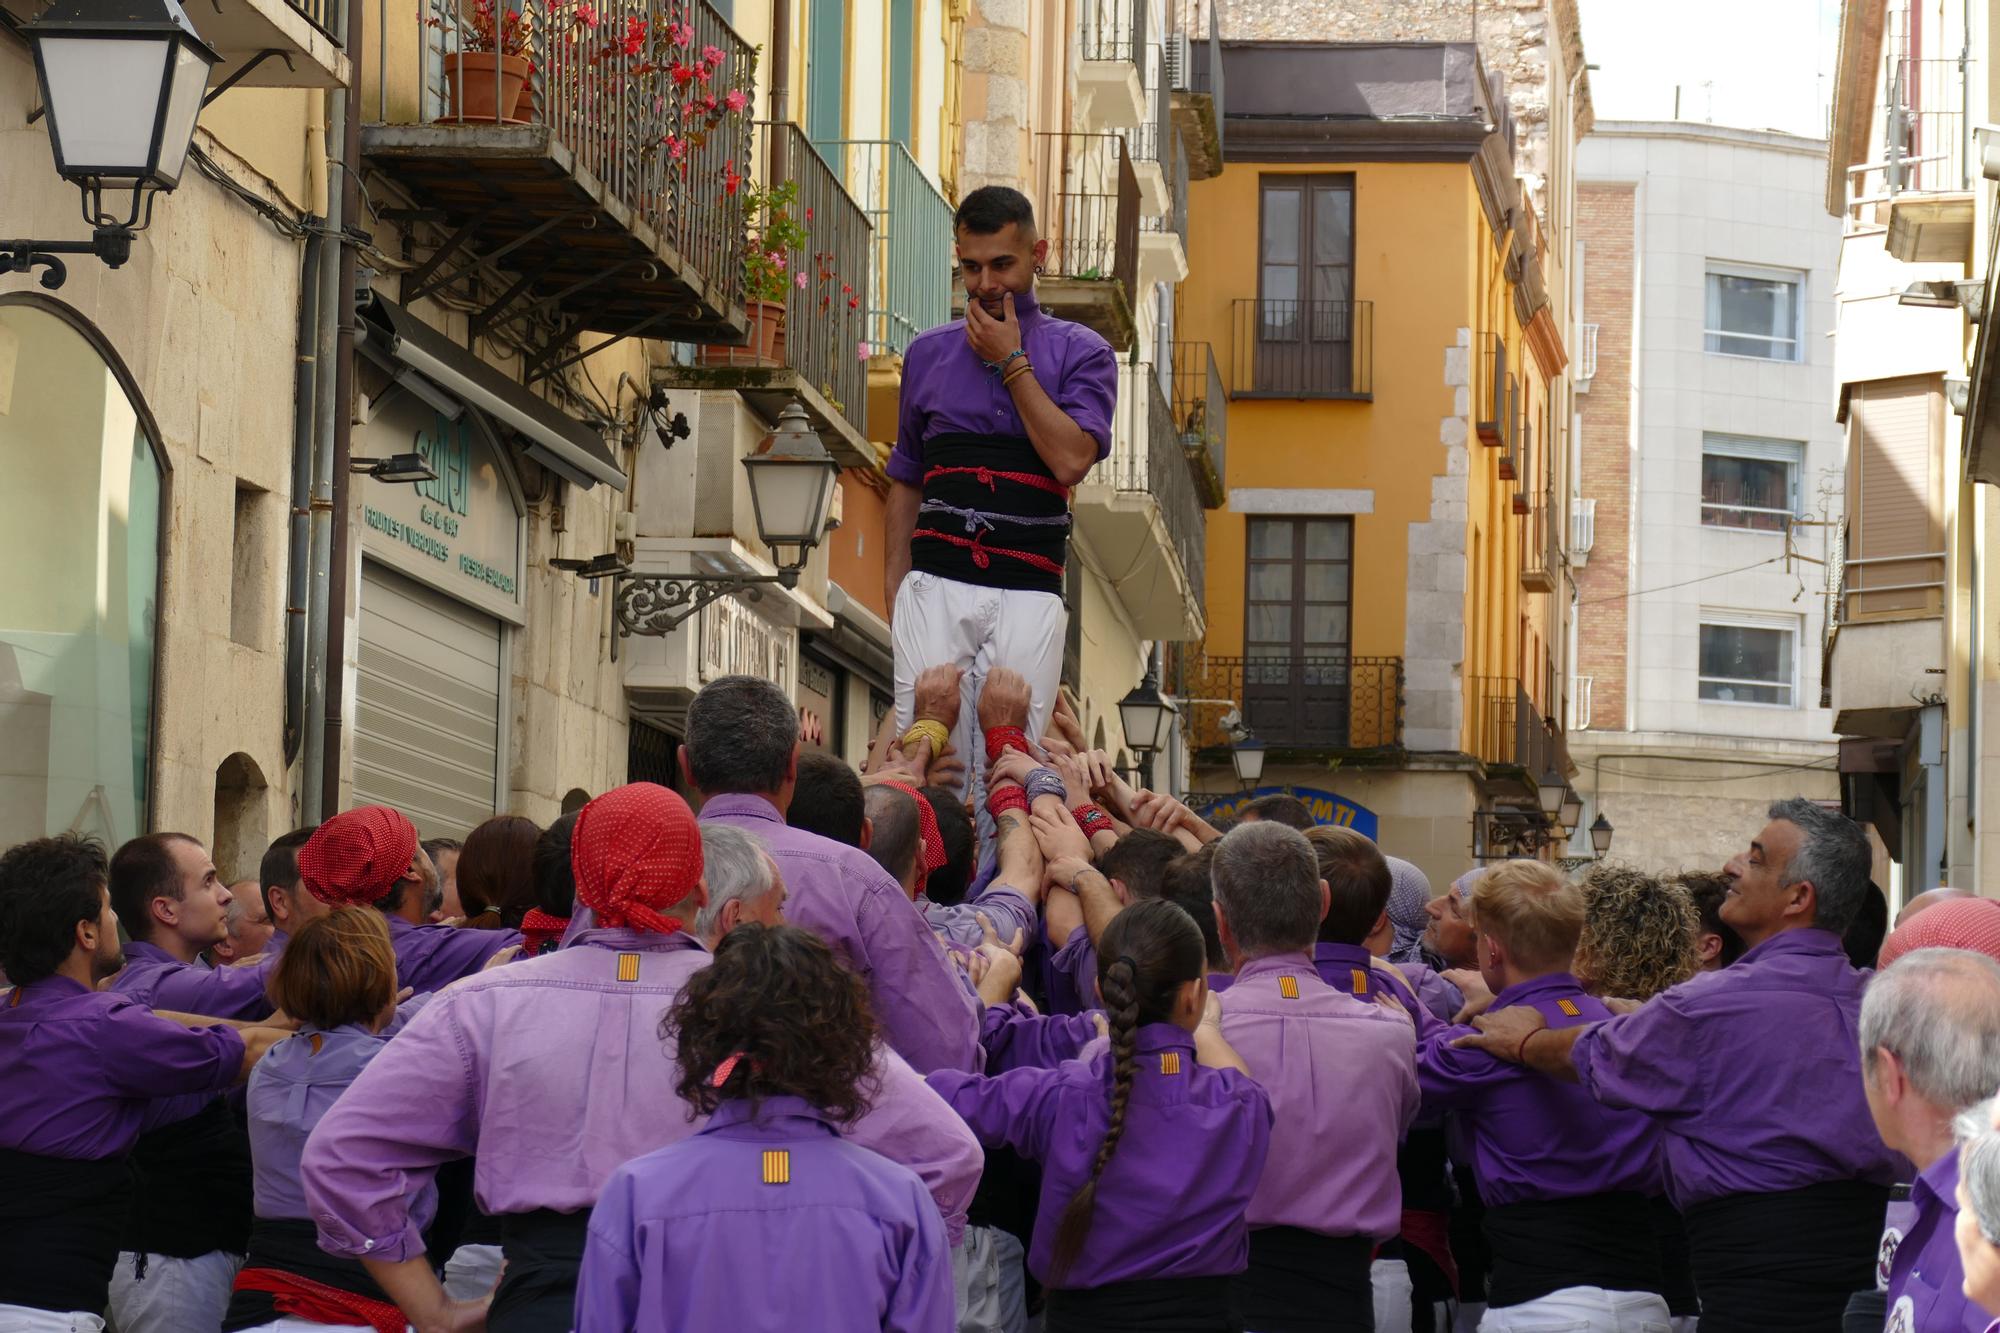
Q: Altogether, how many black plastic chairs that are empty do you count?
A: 0